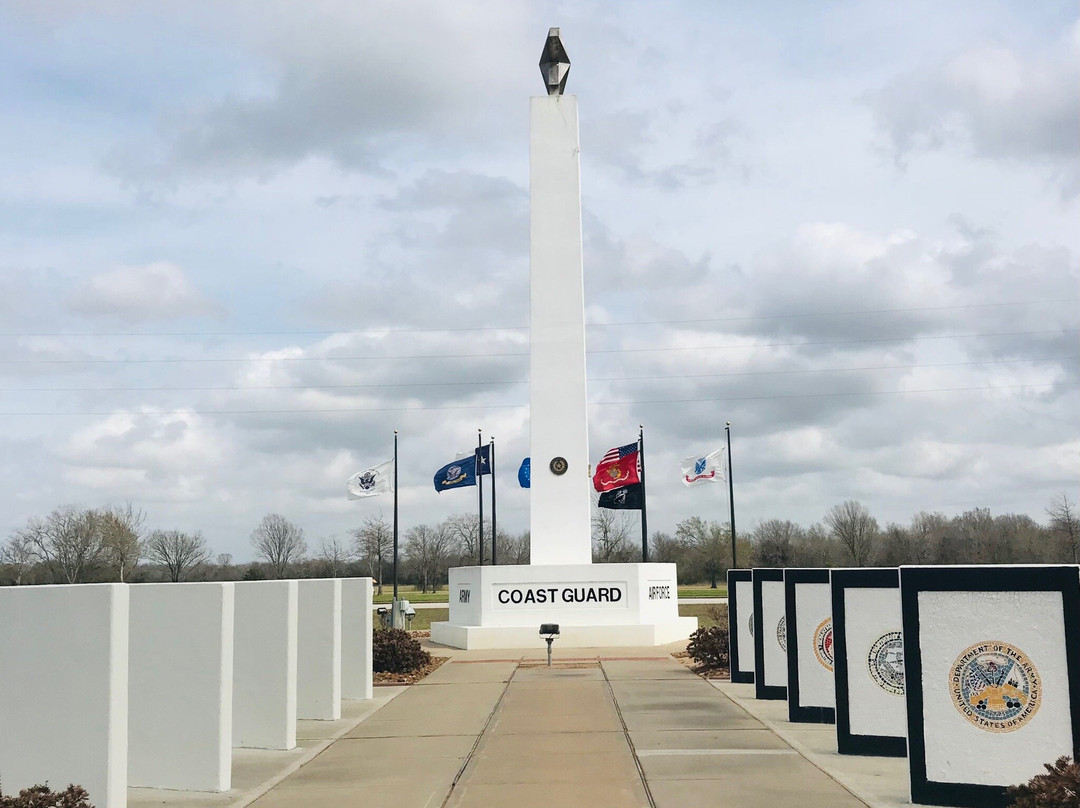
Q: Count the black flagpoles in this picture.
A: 5